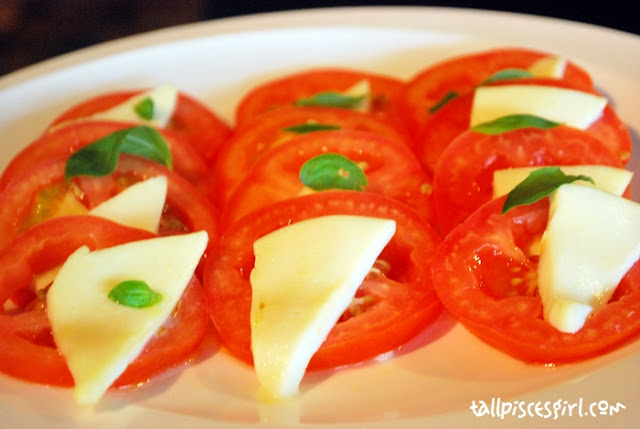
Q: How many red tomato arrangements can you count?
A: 3